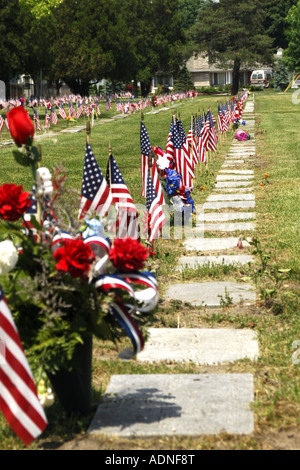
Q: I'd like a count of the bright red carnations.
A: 3